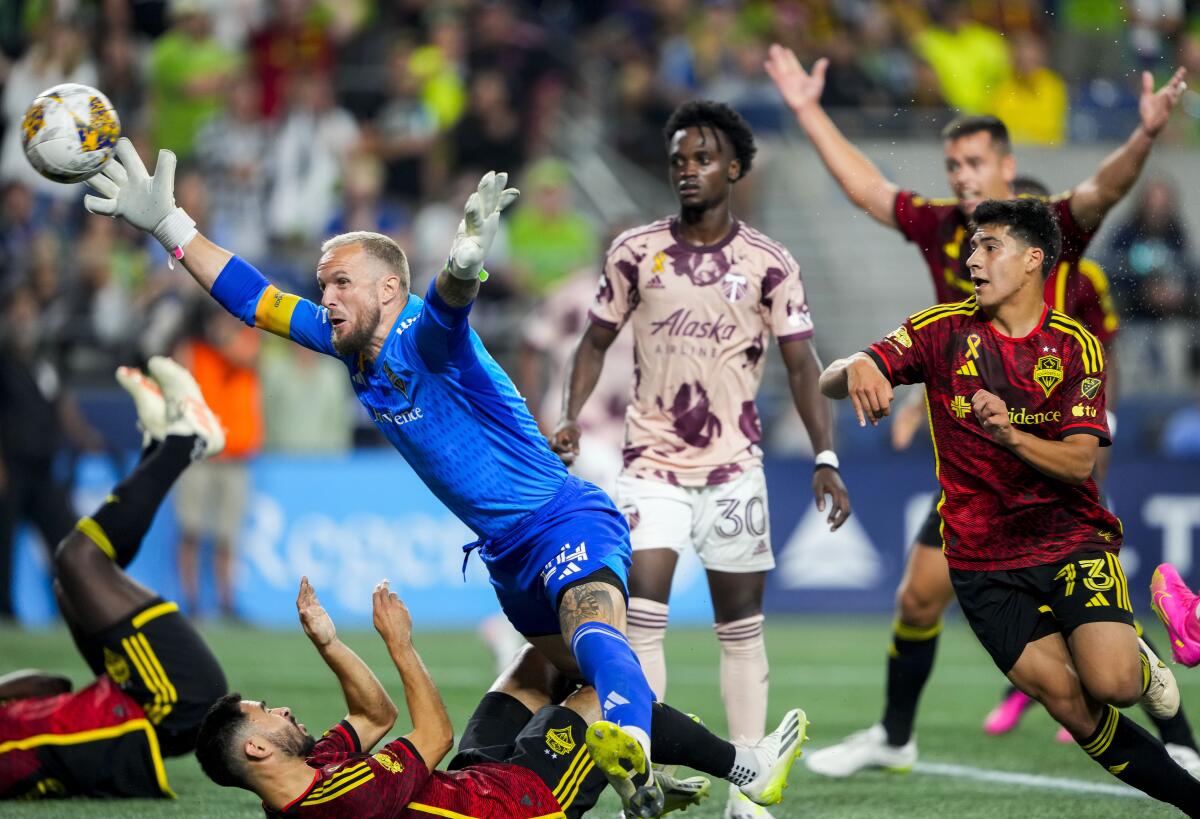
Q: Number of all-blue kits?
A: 1